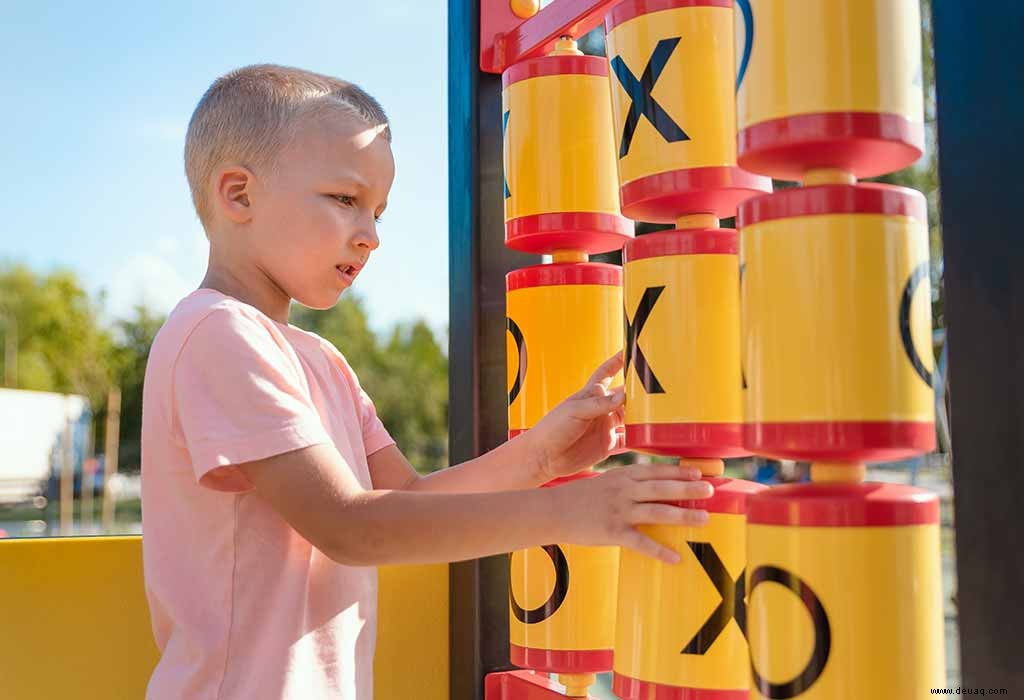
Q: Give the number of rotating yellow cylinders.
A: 9